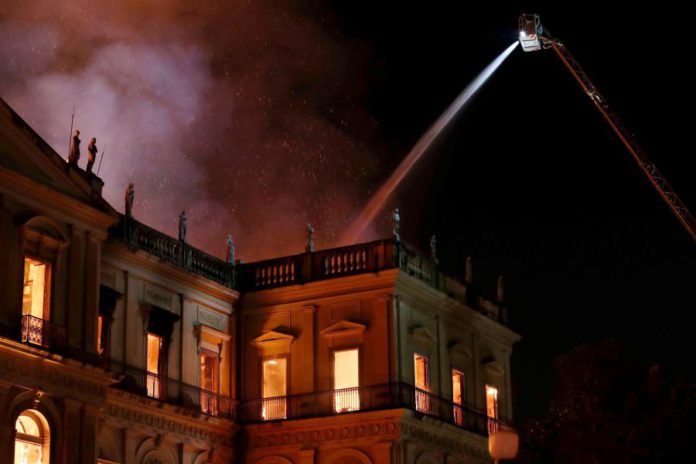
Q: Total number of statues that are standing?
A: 10